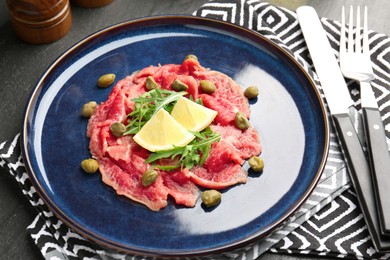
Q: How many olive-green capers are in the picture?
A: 13